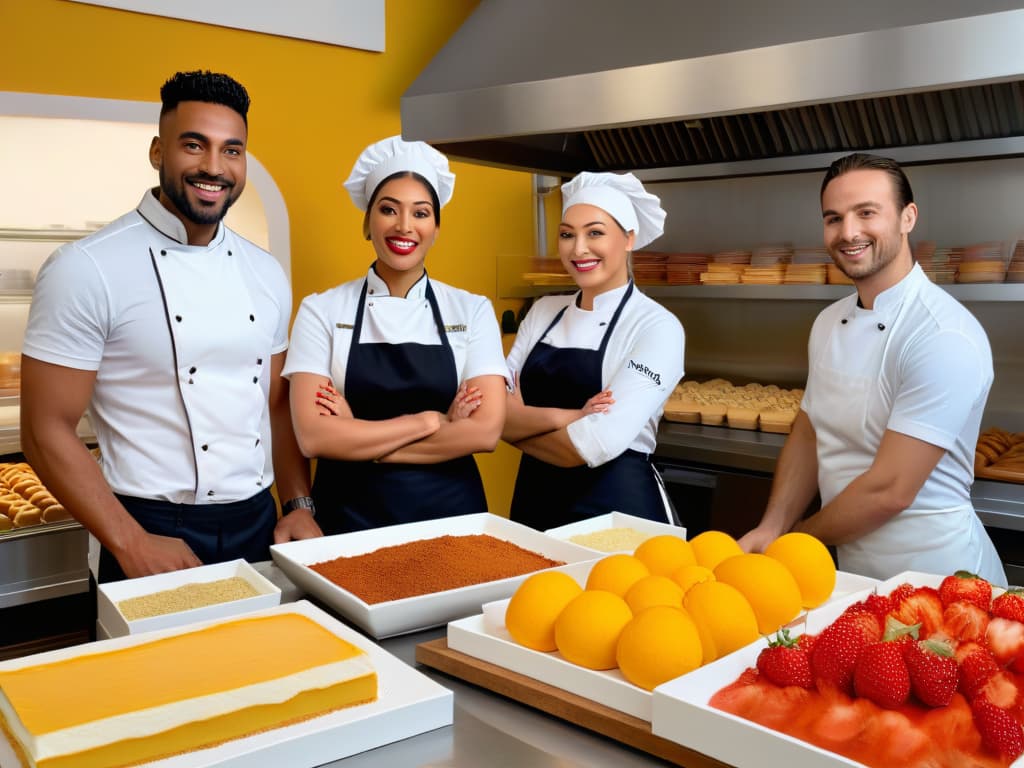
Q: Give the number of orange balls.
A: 11